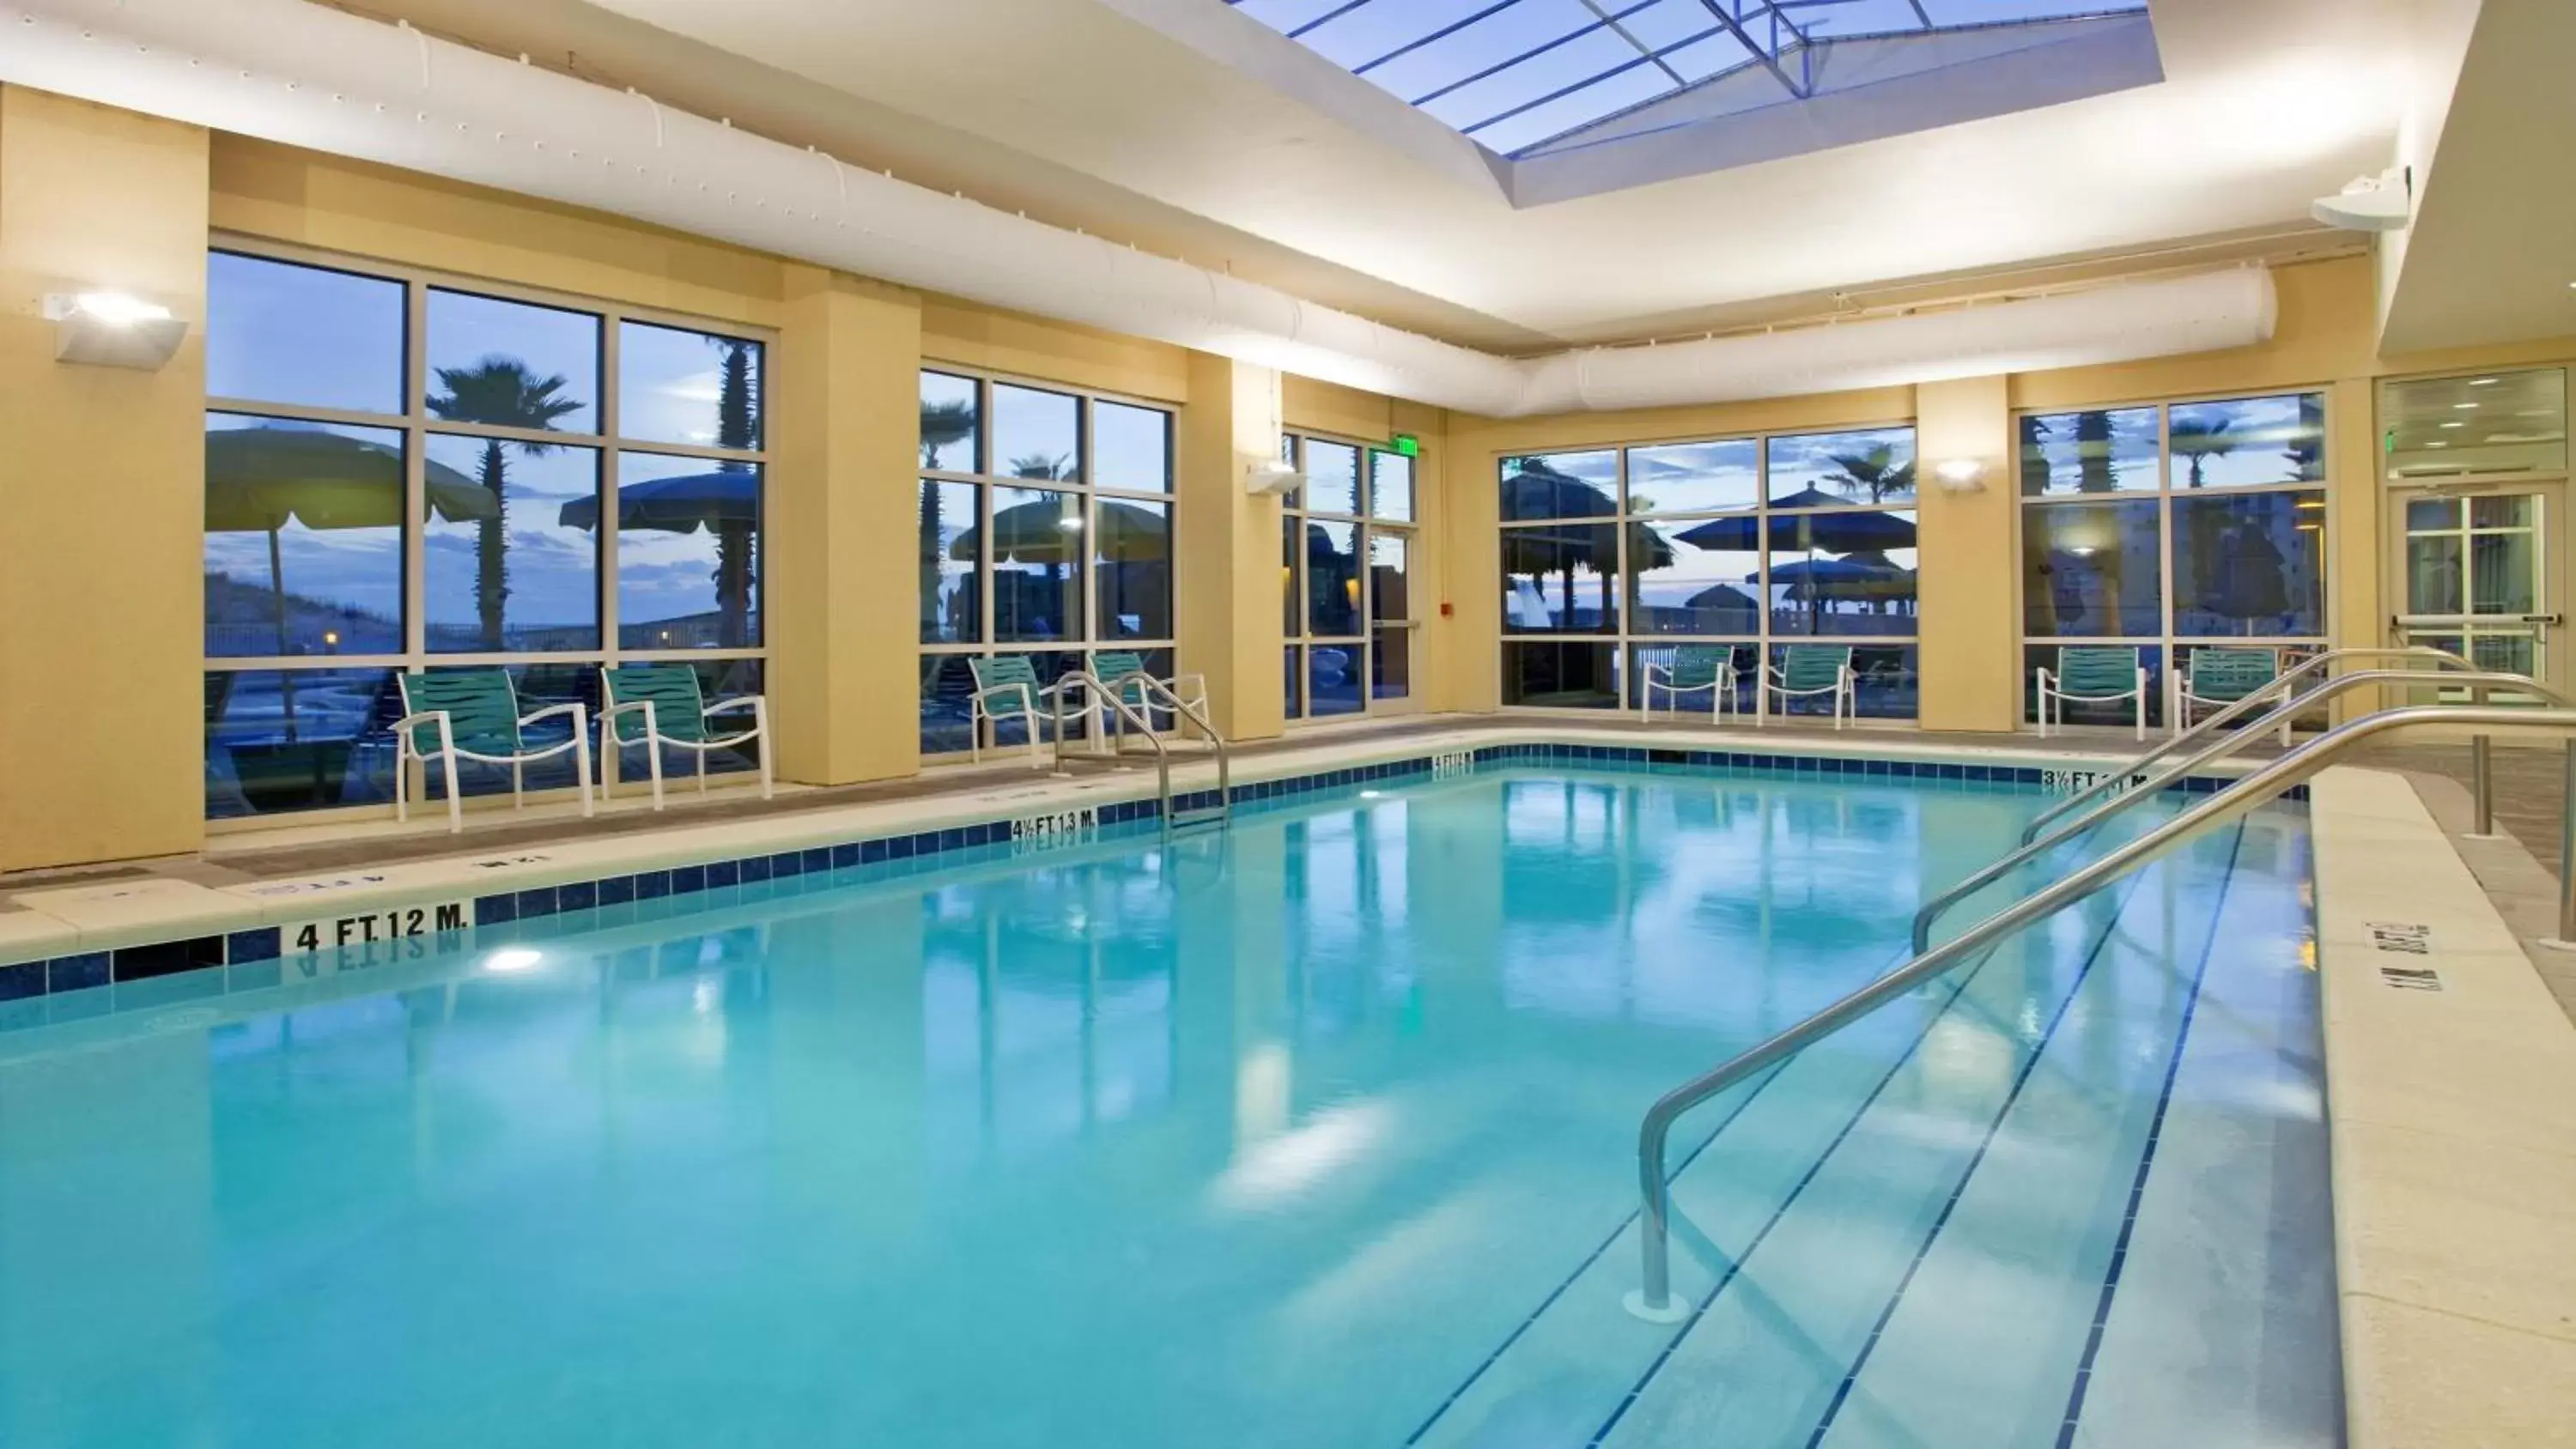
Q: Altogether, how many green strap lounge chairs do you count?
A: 8